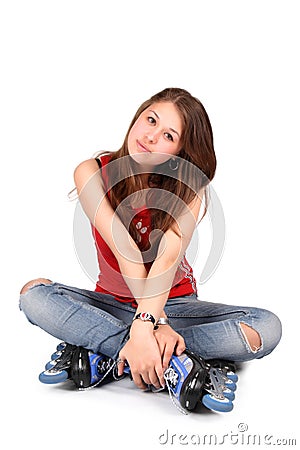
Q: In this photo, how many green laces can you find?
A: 0